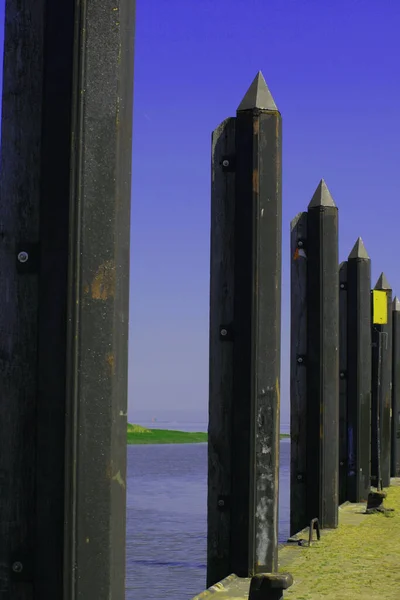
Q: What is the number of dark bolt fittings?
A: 11